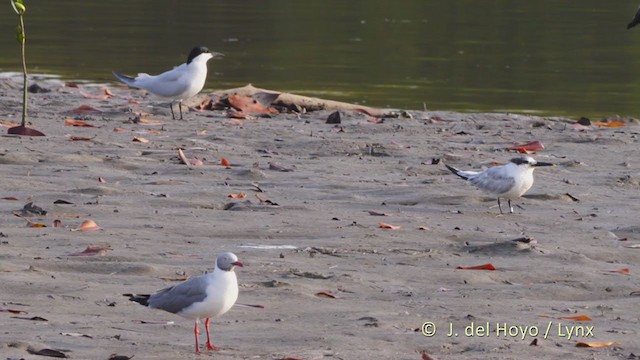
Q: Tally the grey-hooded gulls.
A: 1